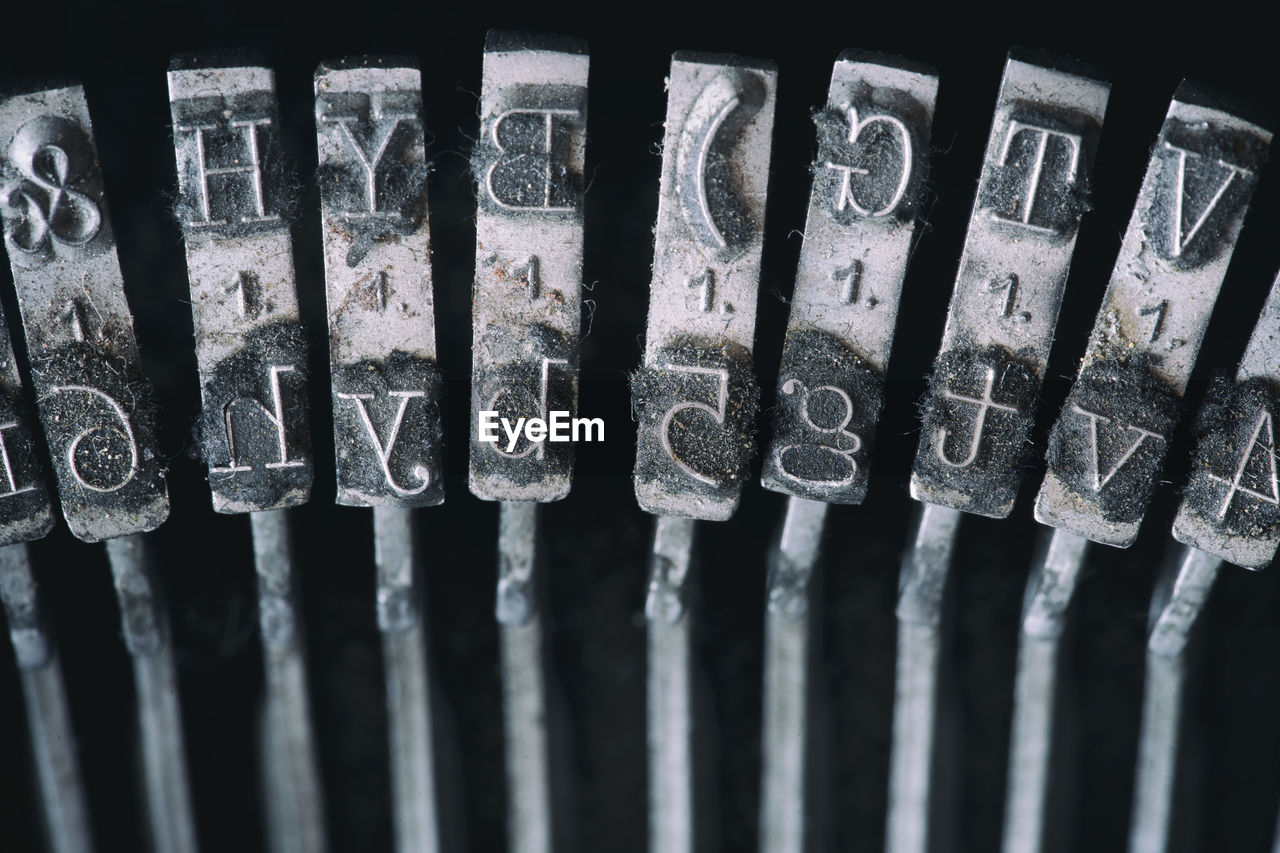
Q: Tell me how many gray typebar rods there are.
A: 10